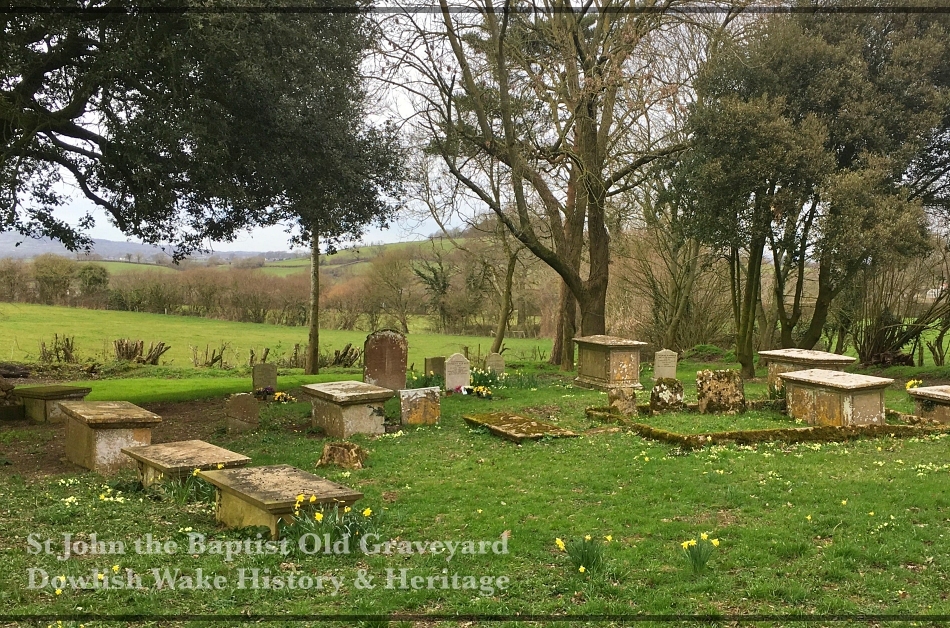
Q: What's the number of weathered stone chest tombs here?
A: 9